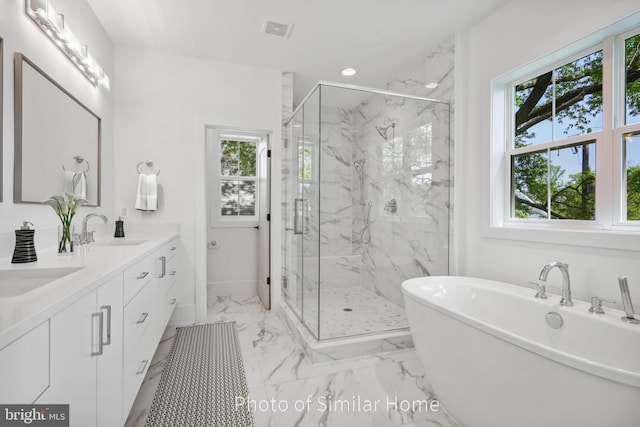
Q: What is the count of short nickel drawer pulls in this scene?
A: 6